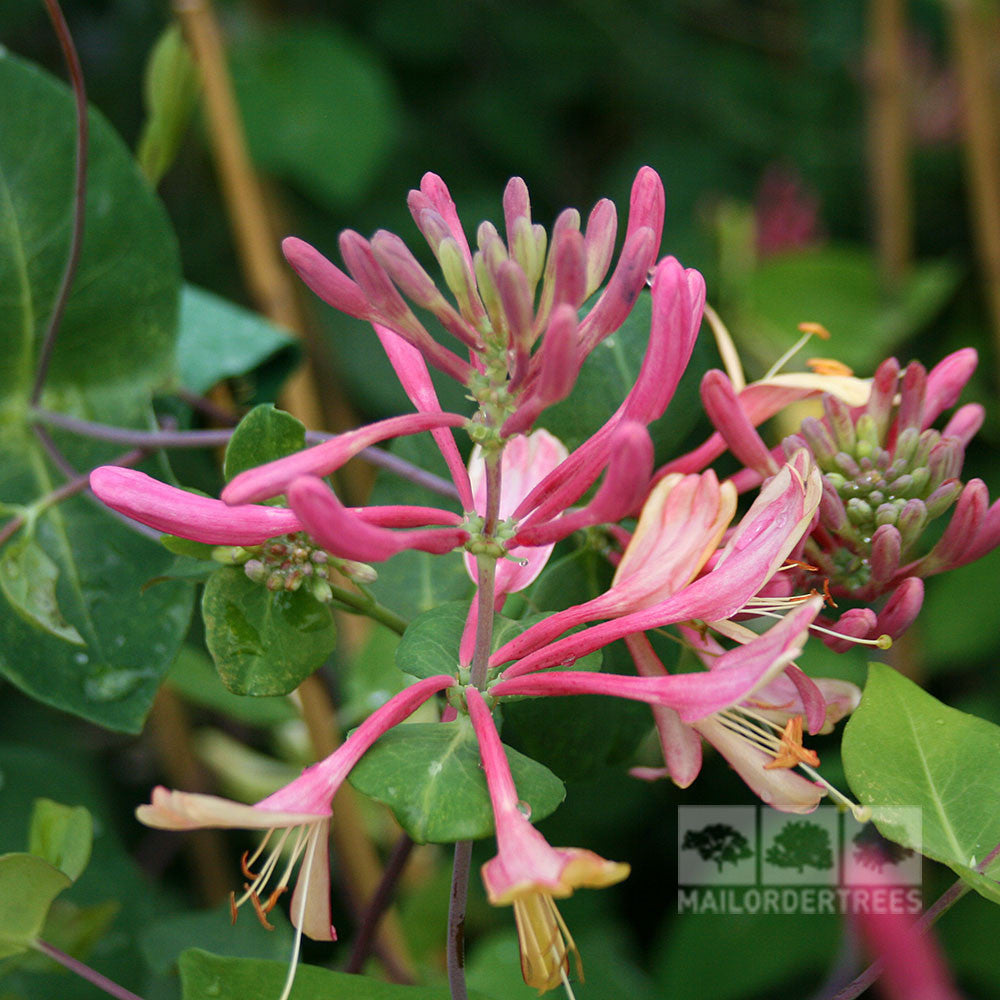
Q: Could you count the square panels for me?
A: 3